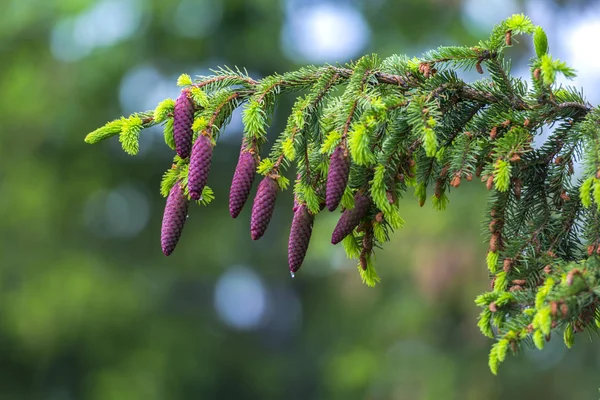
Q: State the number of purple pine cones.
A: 8